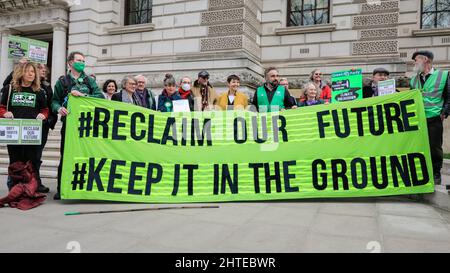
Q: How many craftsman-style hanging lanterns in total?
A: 0